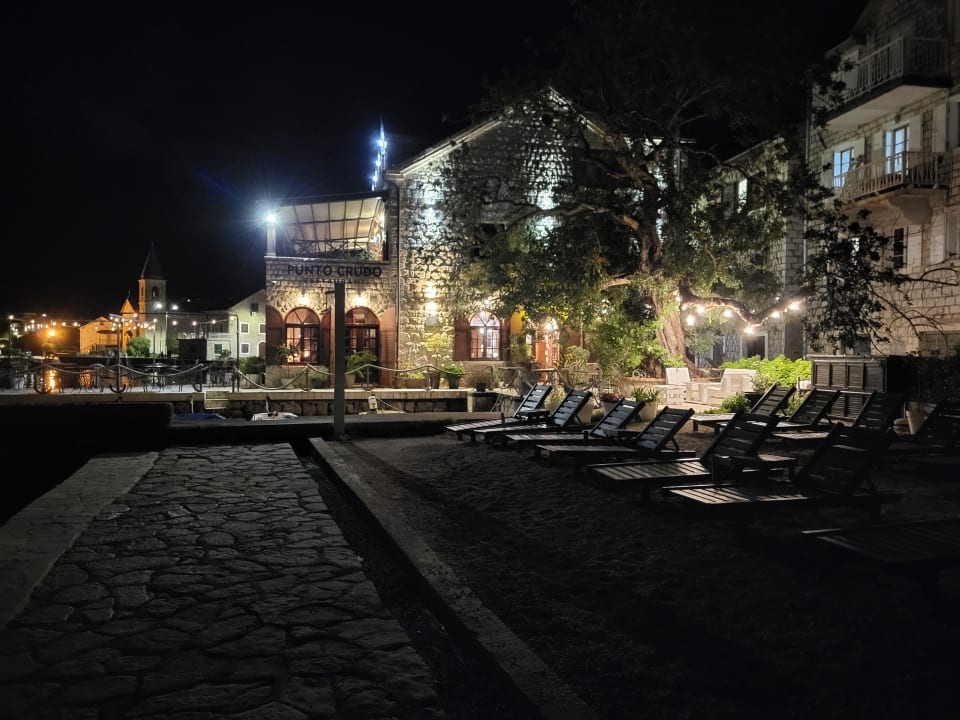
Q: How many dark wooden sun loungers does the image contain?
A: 11